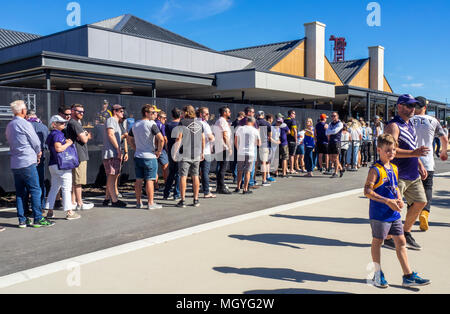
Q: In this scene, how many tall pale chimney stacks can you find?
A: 2